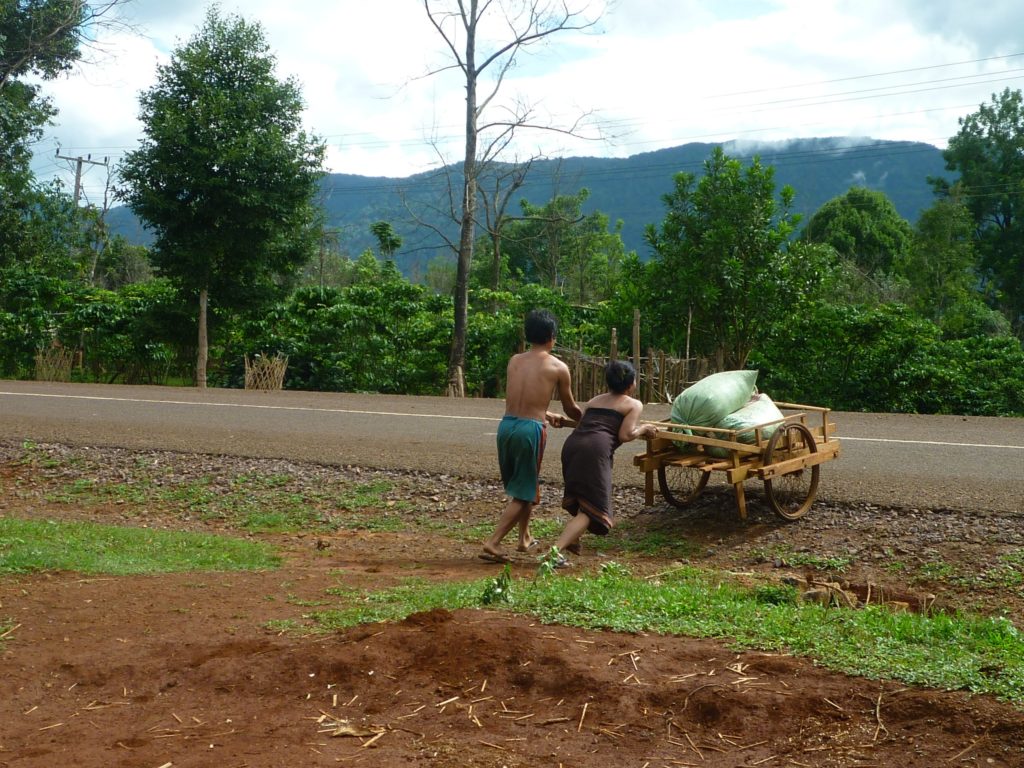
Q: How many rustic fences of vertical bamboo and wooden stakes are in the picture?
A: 1